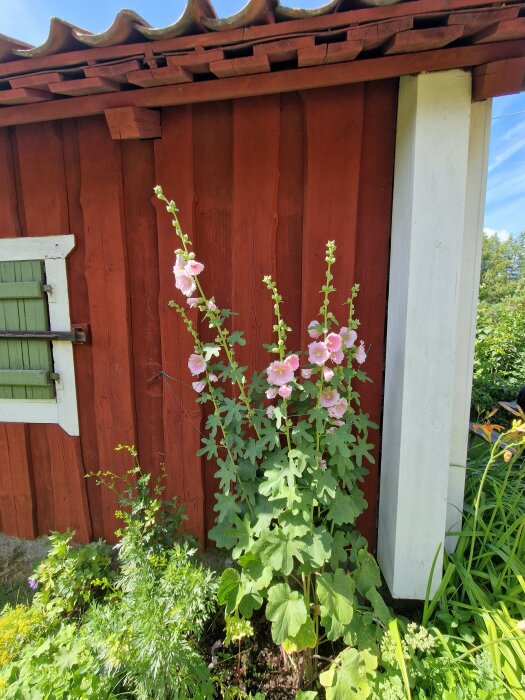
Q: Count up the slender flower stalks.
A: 5